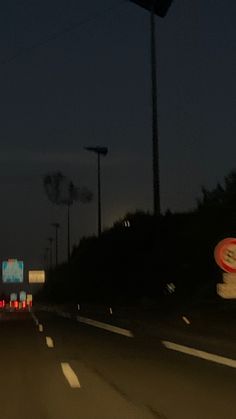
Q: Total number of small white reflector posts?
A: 3